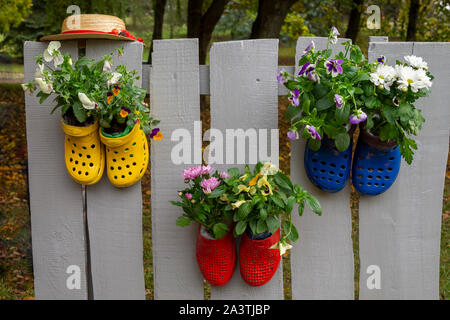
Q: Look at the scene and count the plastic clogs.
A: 6